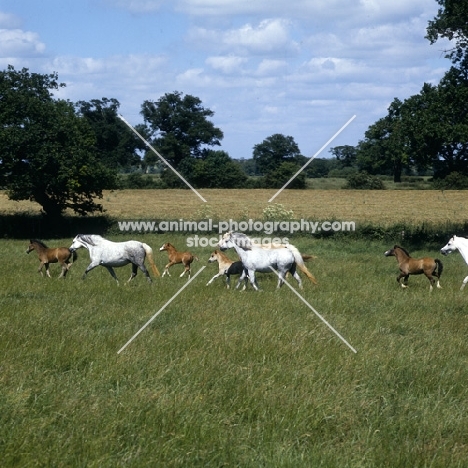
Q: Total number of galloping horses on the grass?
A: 8